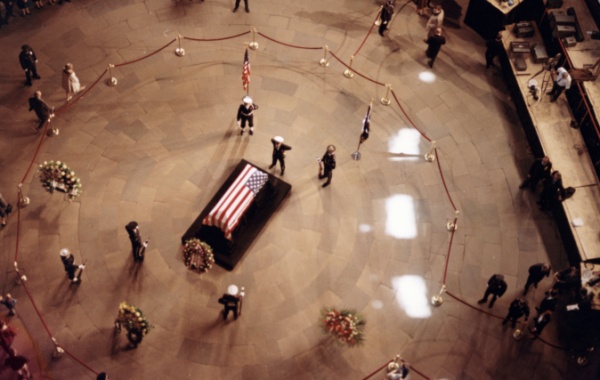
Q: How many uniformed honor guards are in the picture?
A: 6